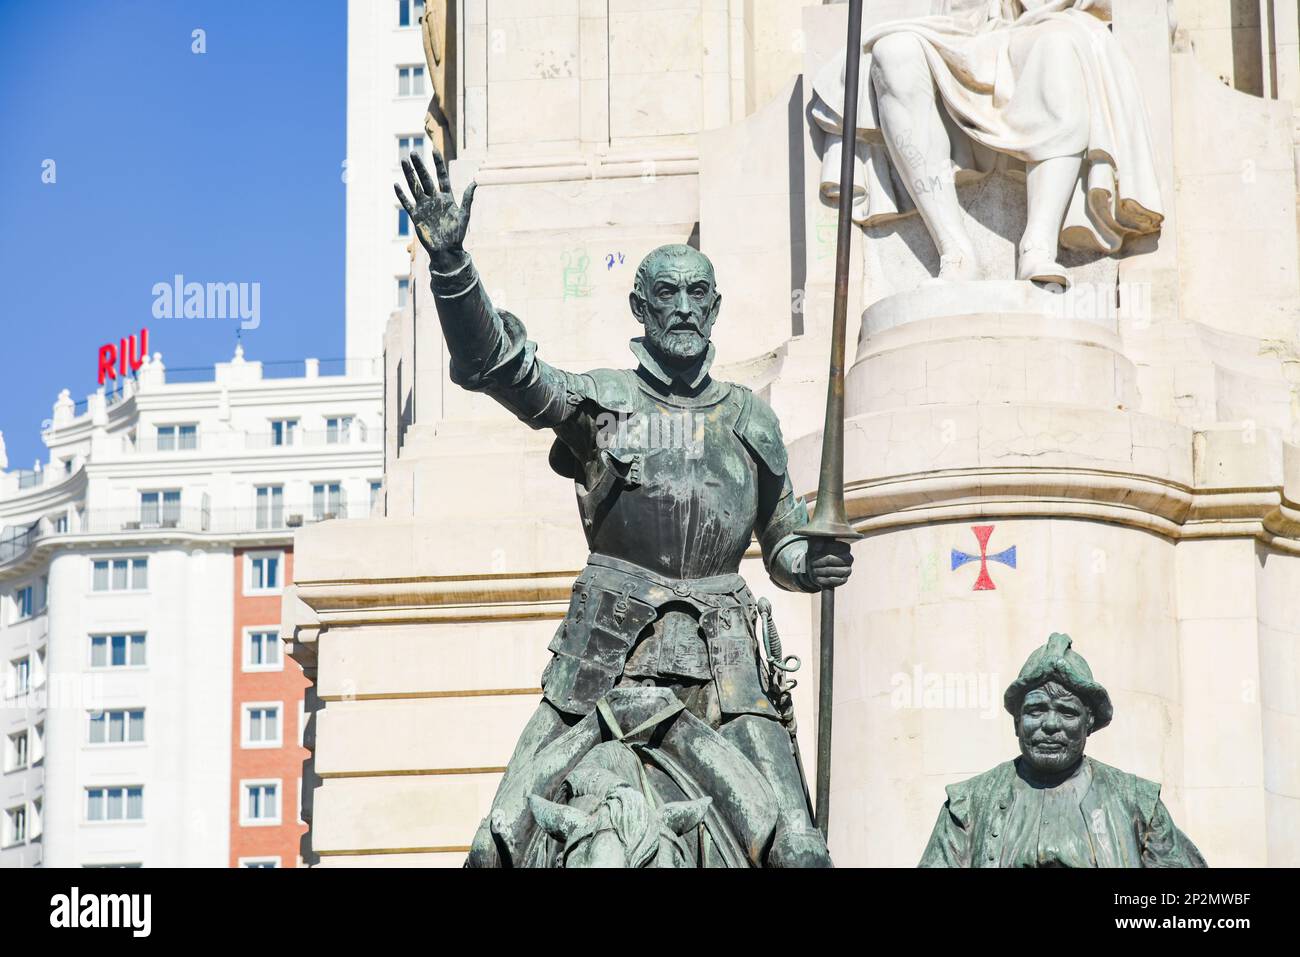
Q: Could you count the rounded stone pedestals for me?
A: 1